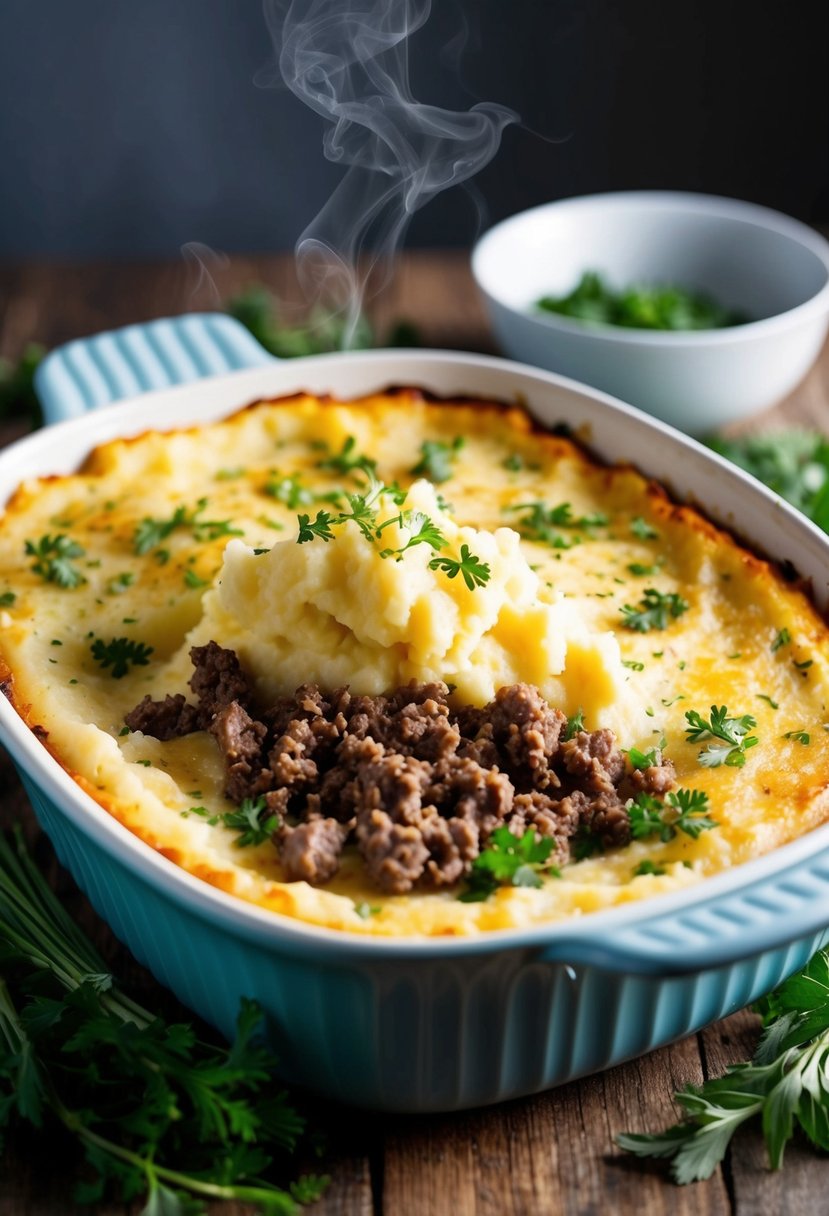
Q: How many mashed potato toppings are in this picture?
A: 1